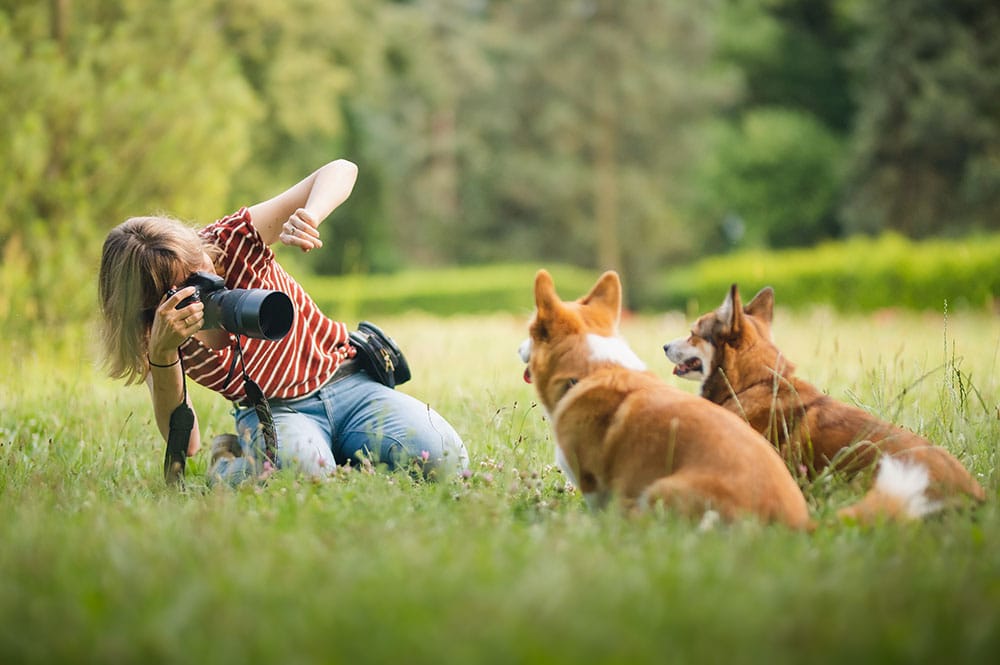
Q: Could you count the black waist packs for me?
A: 1